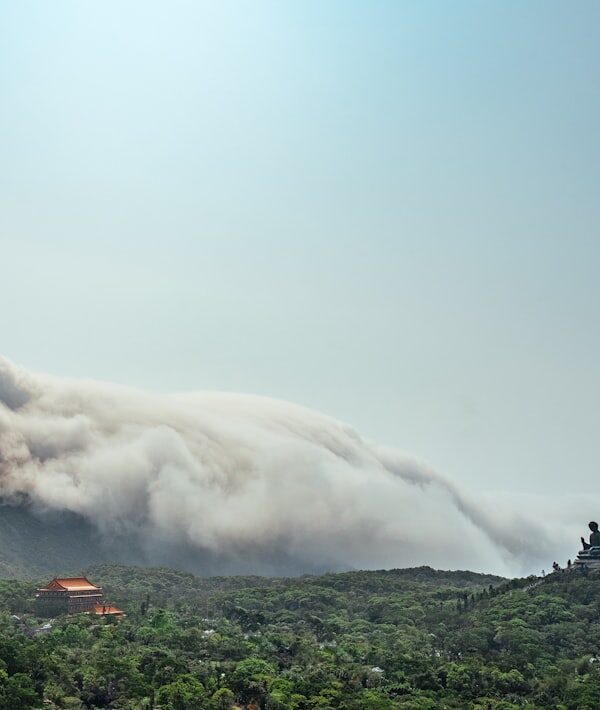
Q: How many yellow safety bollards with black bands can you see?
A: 0